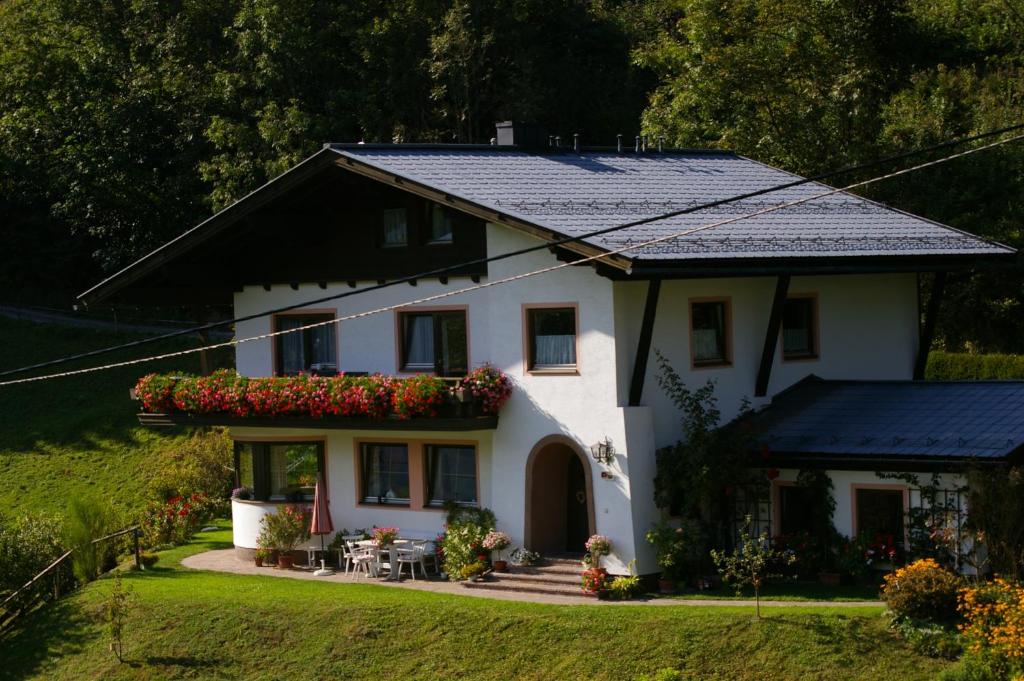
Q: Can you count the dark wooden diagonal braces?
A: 3